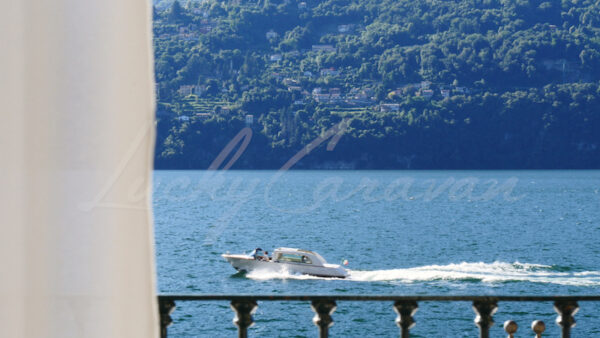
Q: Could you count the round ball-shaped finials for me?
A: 2